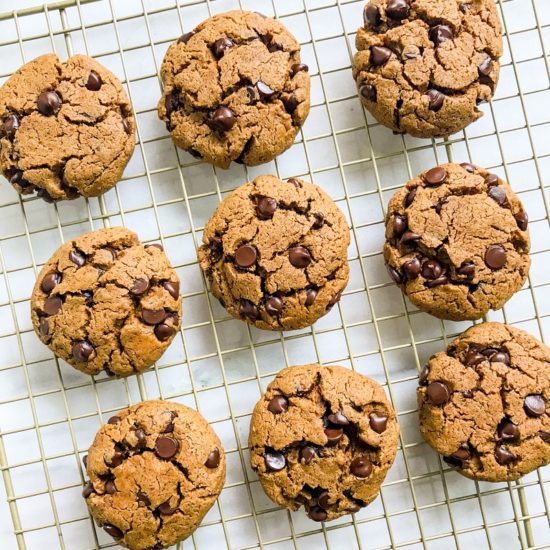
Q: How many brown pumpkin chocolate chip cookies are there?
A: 9